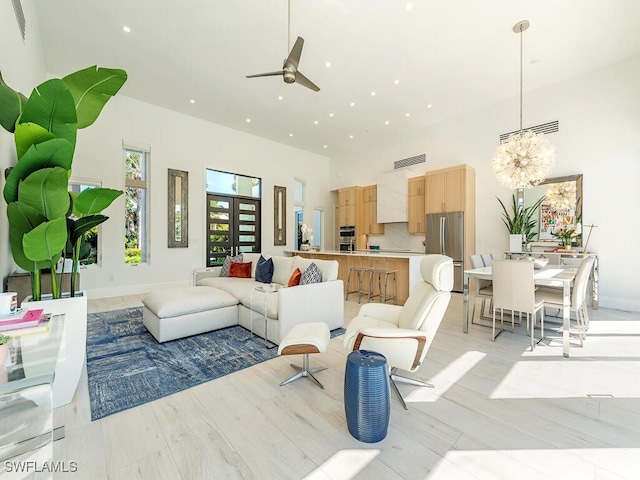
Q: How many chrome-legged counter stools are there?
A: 2